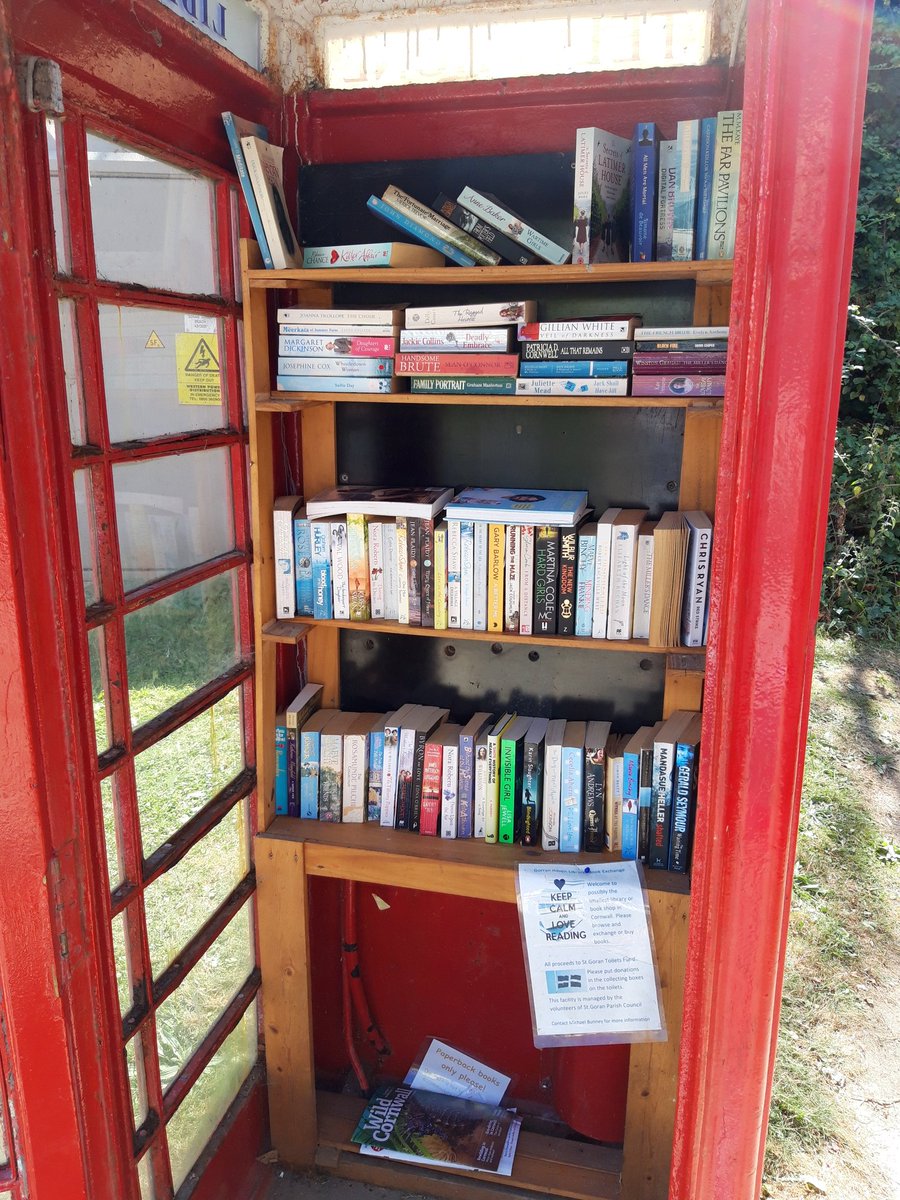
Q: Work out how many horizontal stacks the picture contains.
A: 4